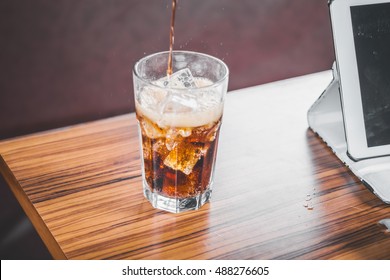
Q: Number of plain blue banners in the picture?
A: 0